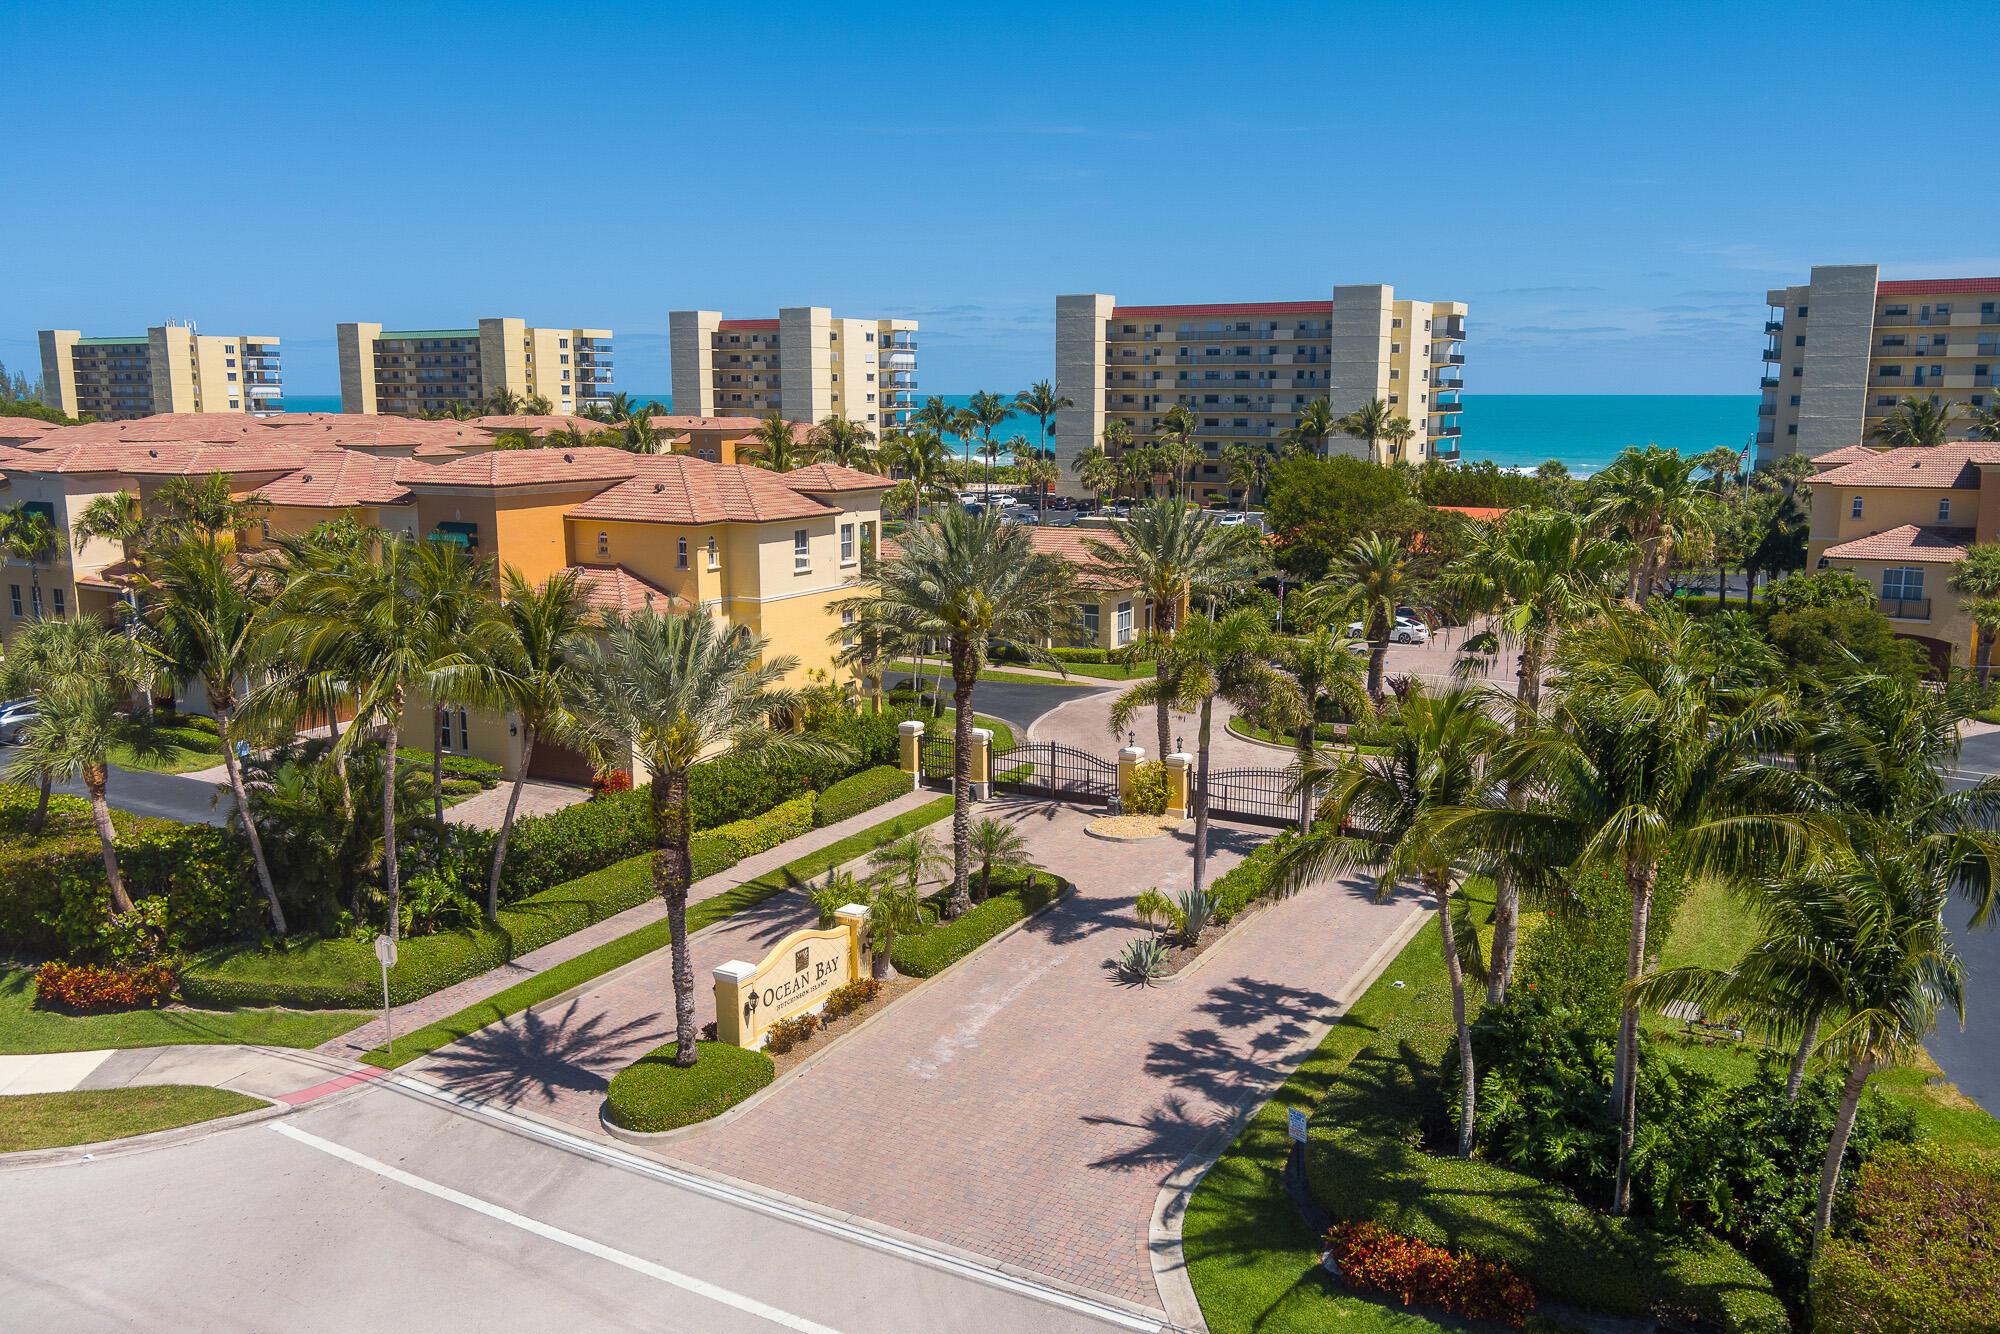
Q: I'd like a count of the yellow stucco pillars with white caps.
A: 6